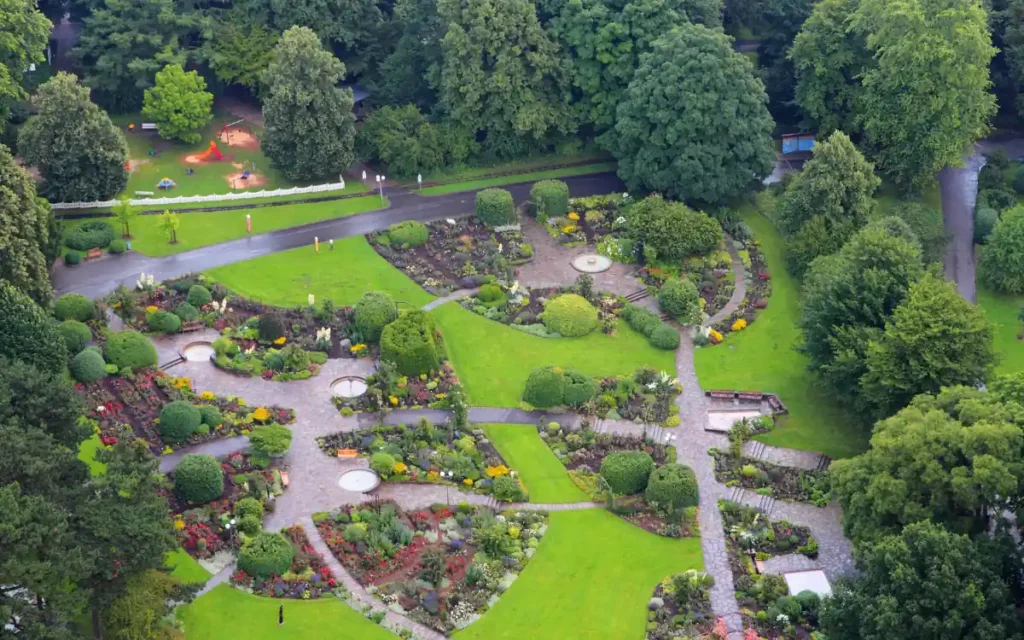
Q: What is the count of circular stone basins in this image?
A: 4